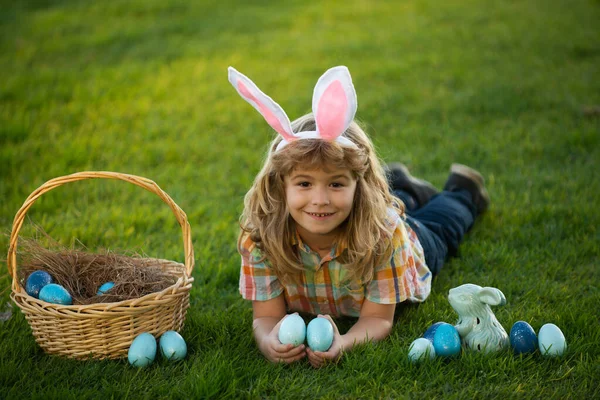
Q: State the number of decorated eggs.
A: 12